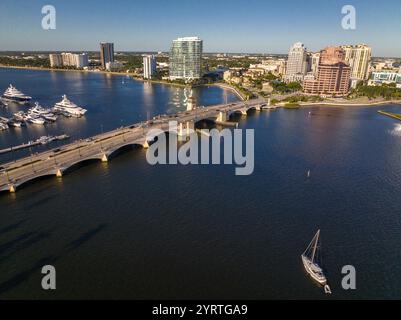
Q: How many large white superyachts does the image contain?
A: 3